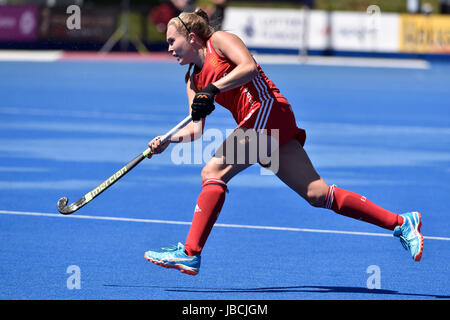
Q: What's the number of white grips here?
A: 1